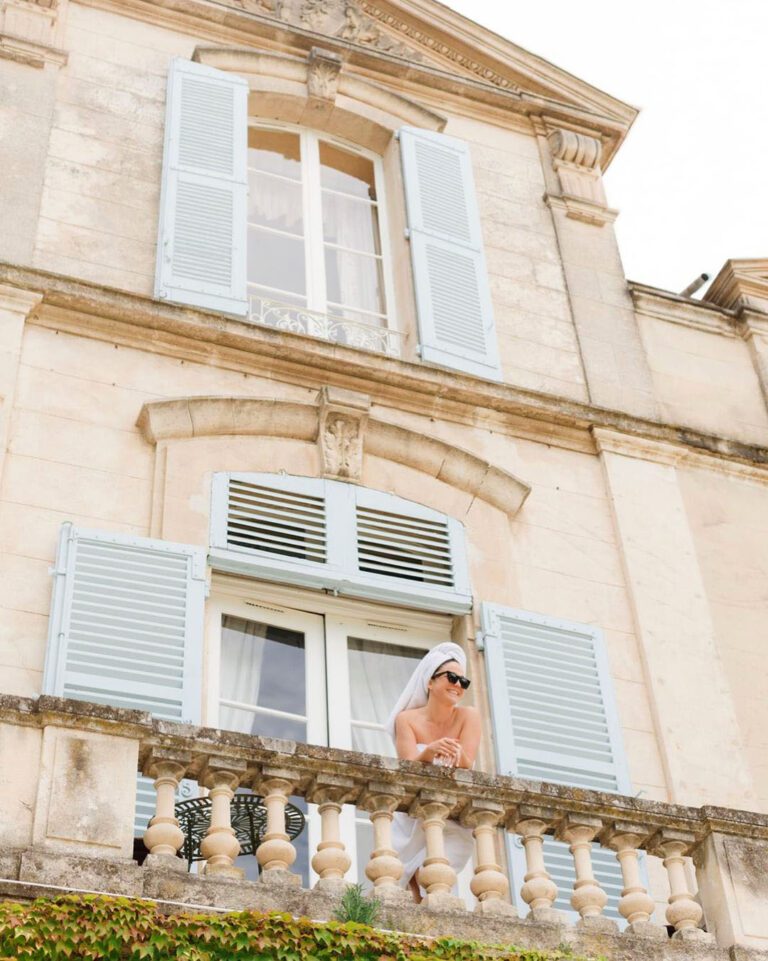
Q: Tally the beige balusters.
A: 11